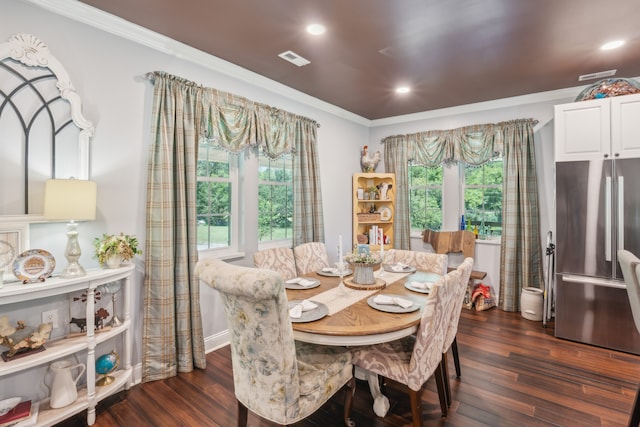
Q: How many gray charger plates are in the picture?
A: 6